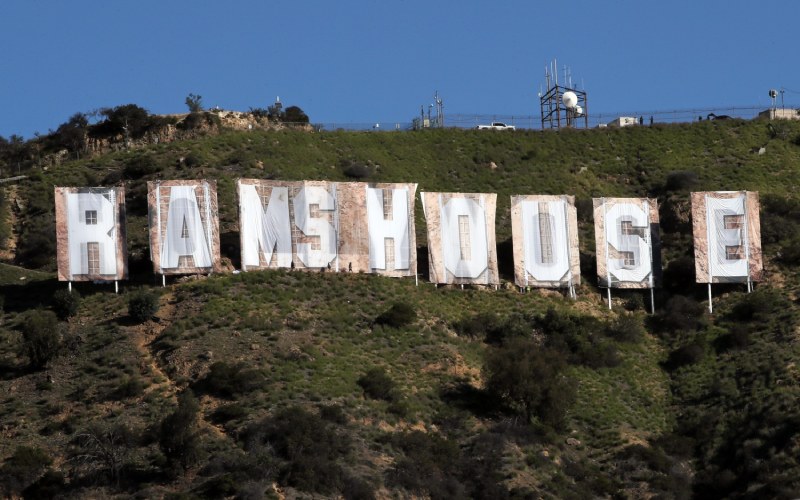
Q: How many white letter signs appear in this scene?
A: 9